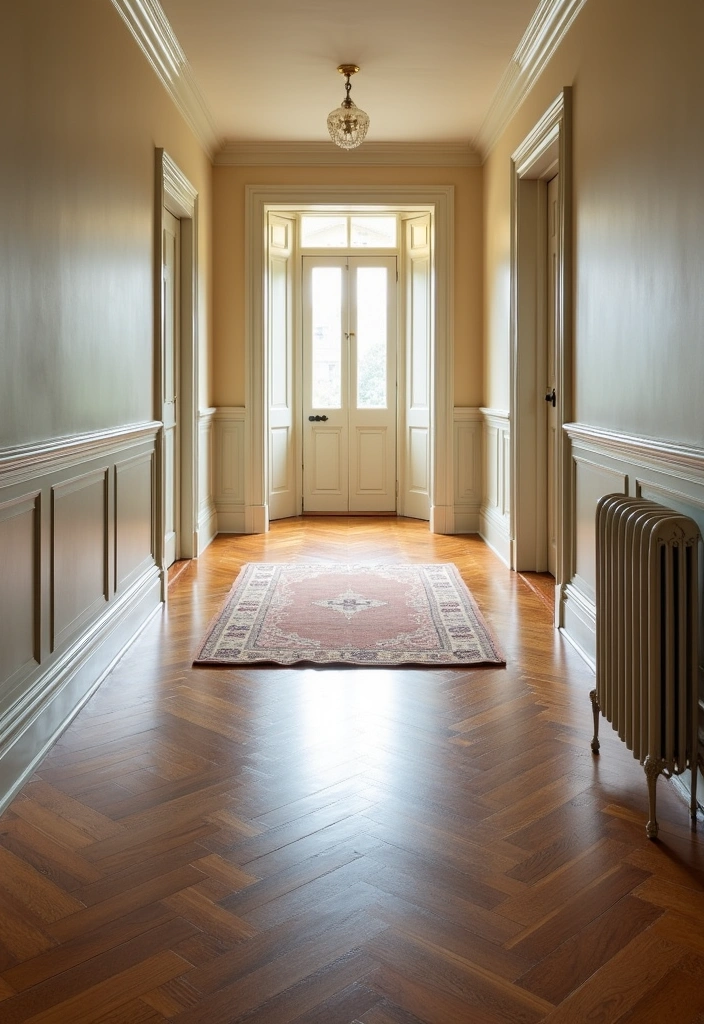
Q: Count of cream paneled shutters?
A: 2